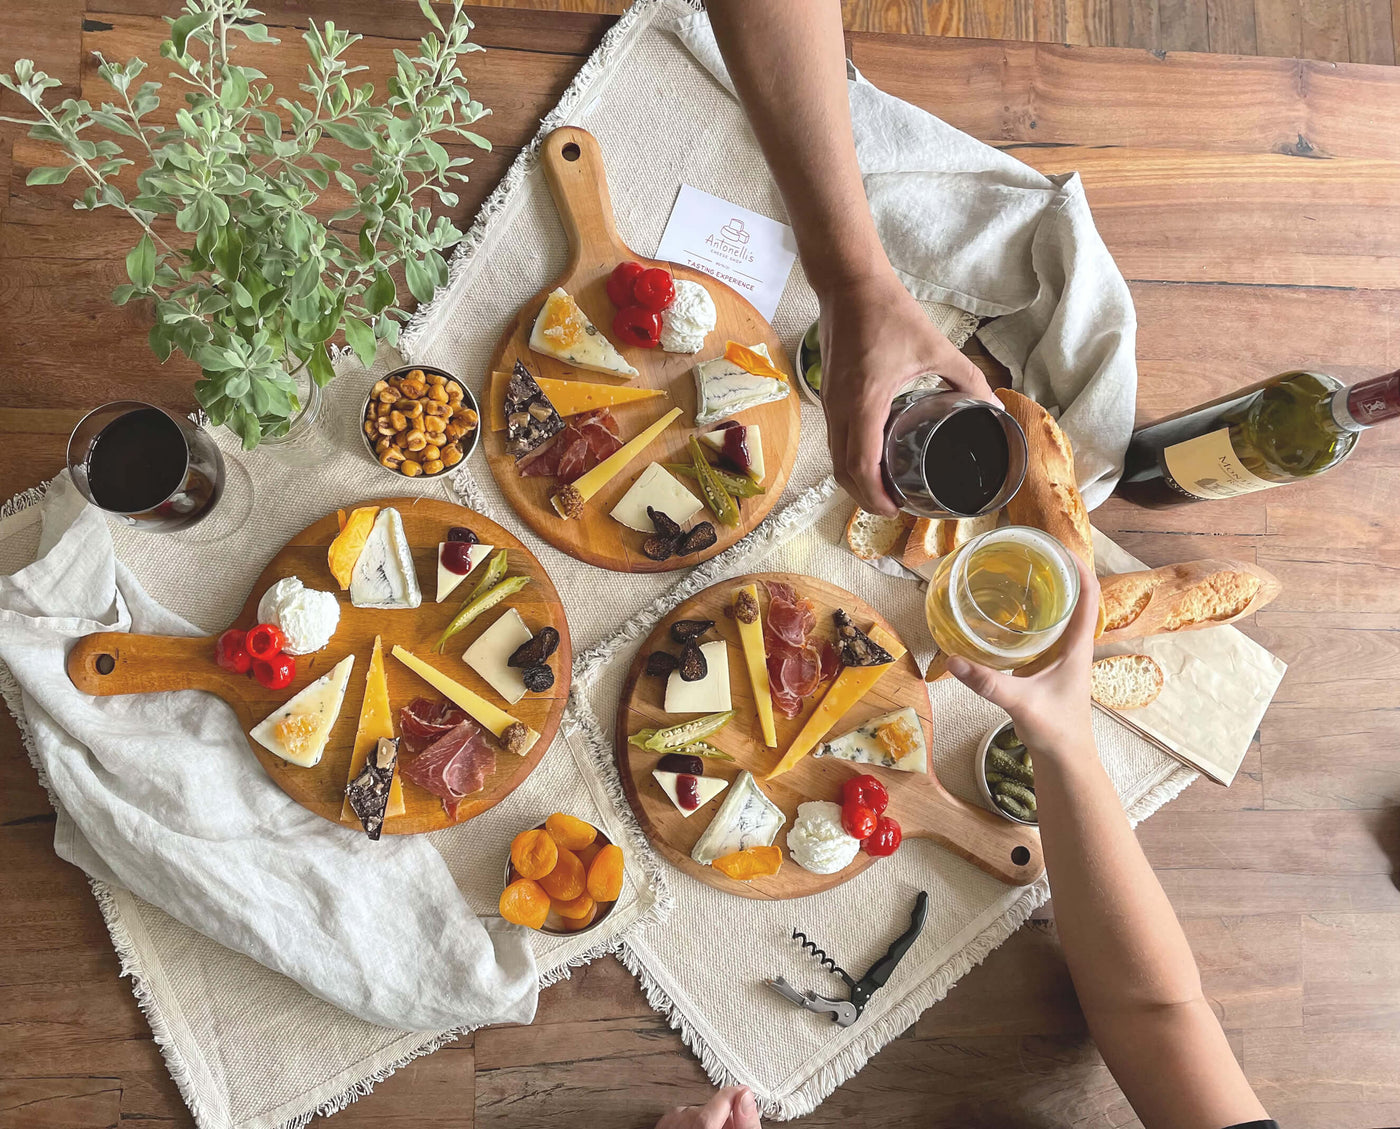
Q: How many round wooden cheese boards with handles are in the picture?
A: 3